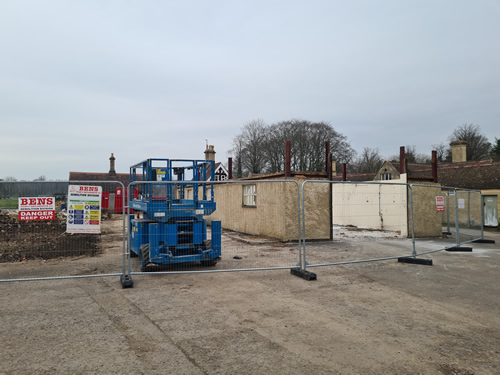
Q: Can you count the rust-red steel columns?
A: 6